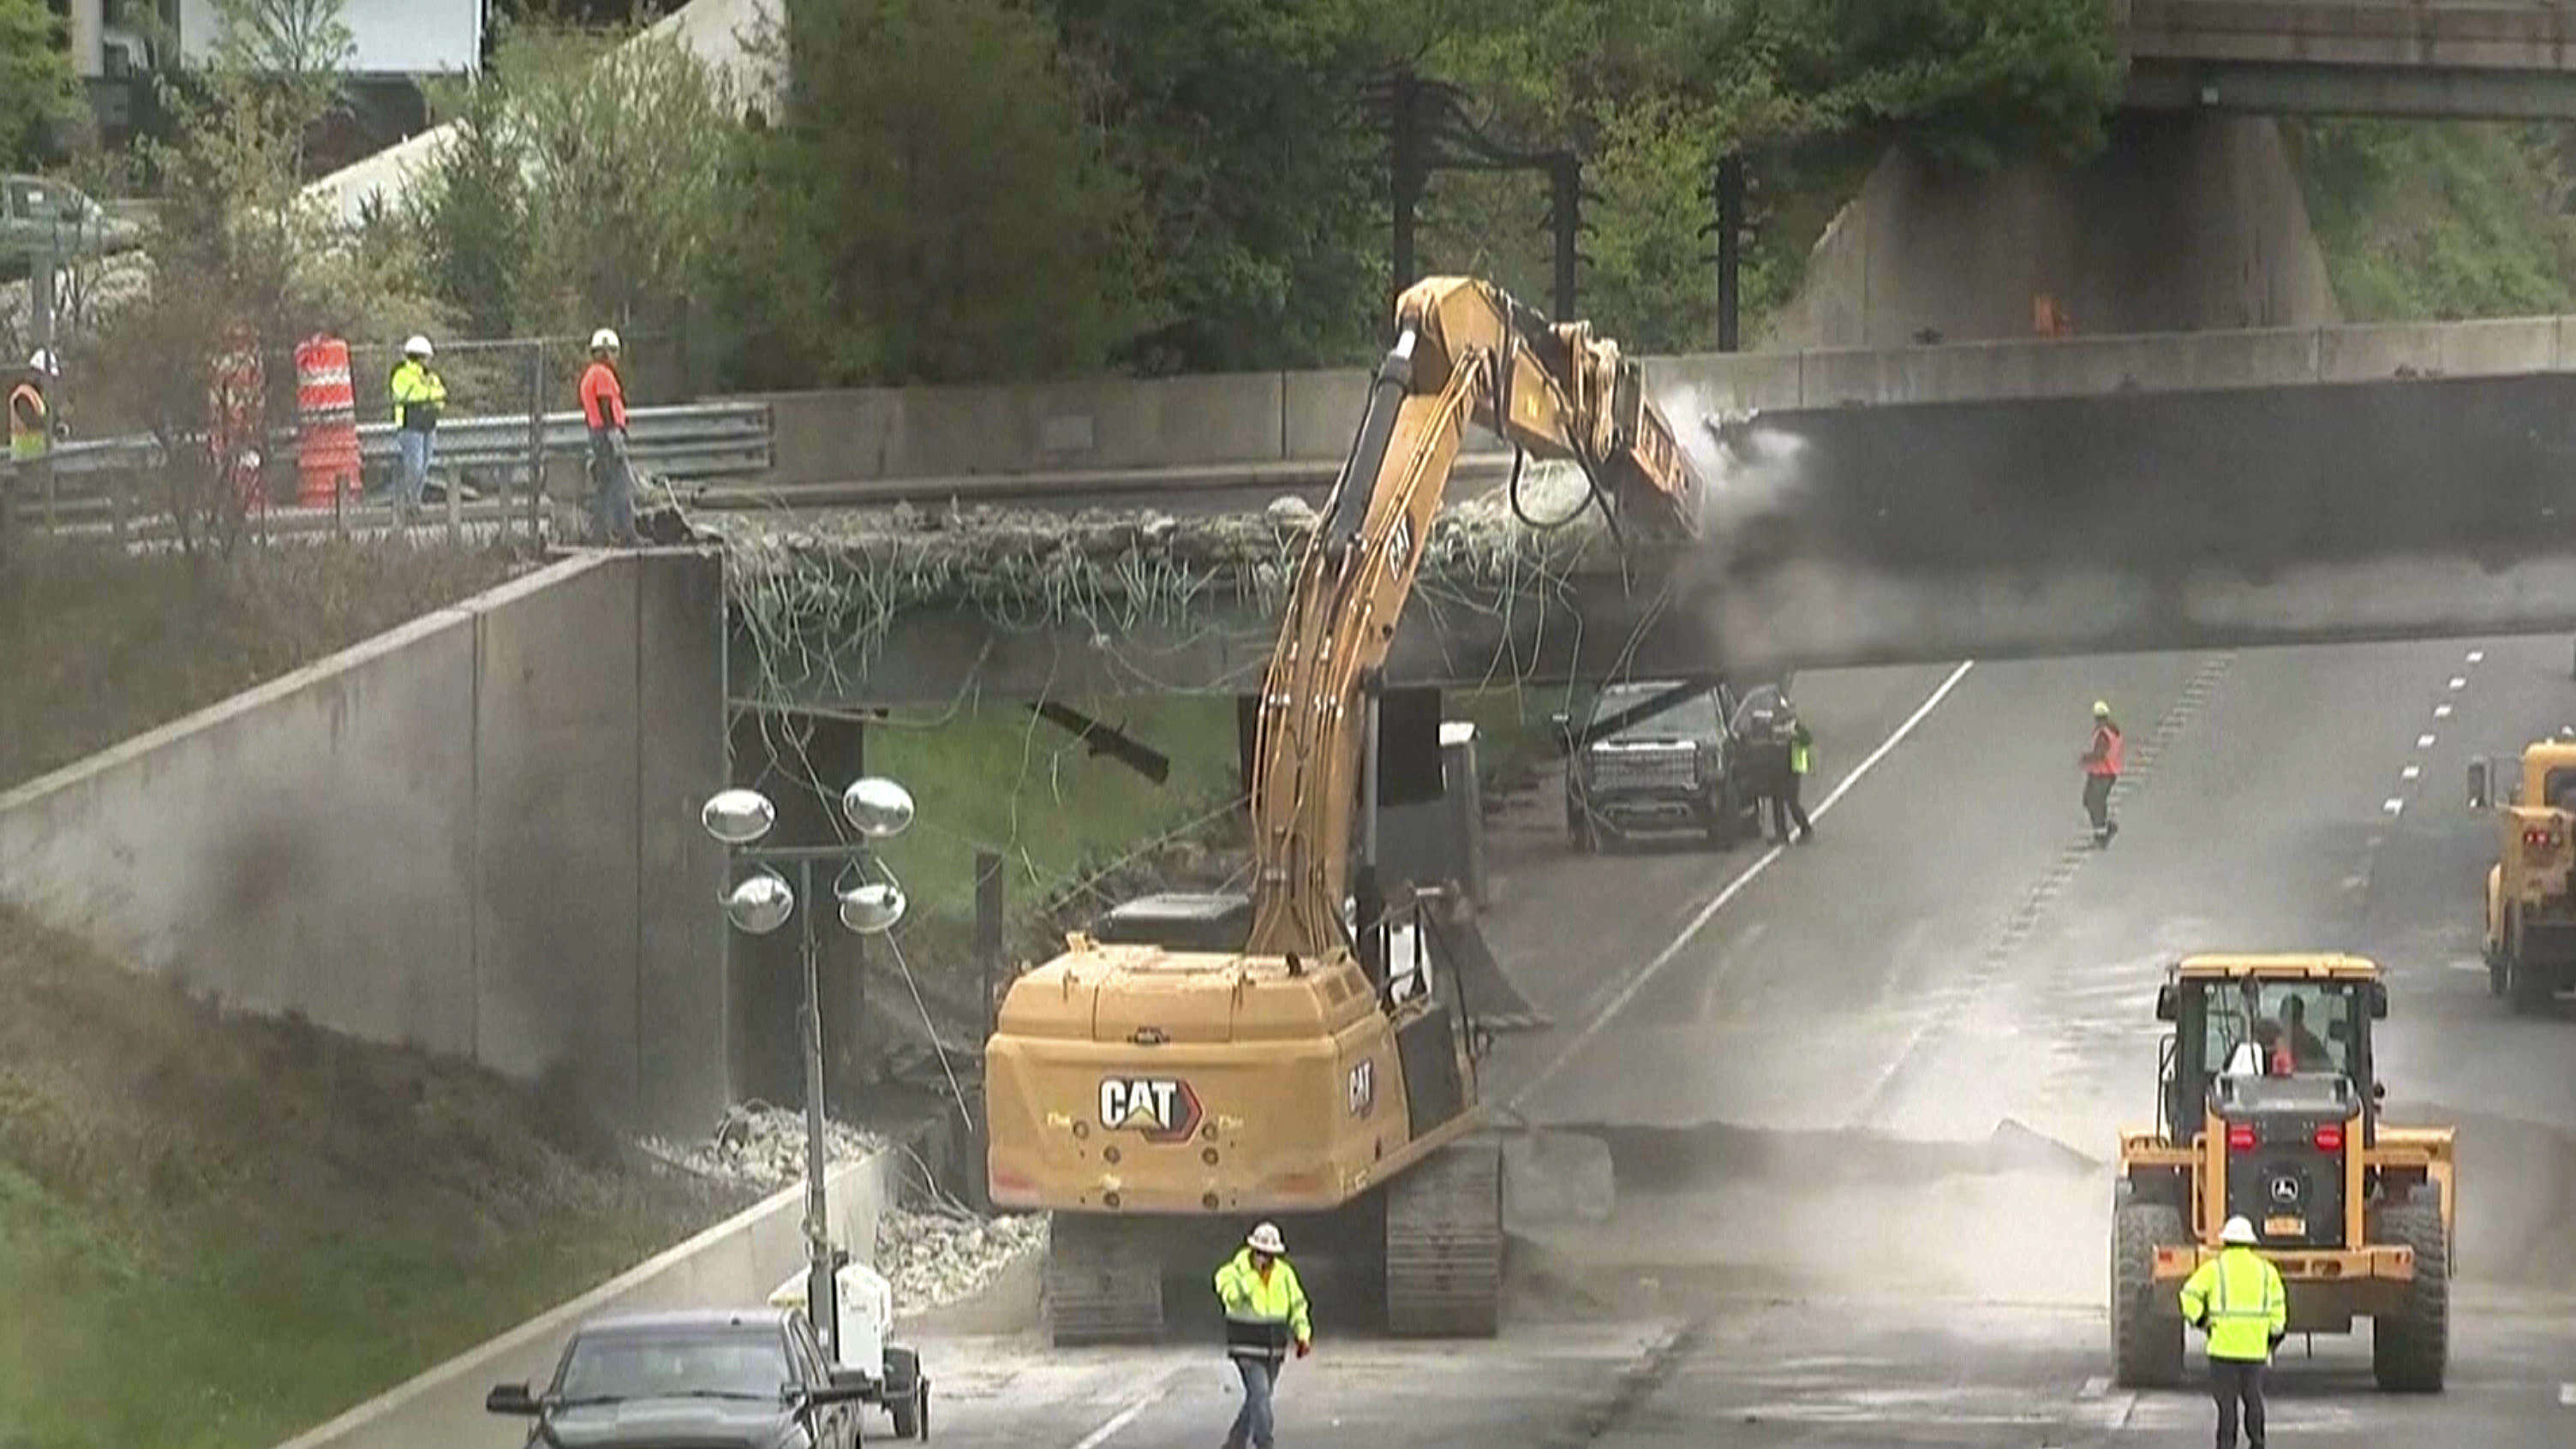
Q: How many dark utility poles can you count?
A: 3